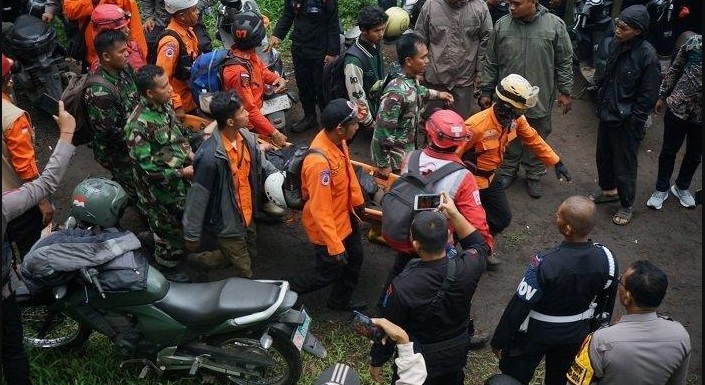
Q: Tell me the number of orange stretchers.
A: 1